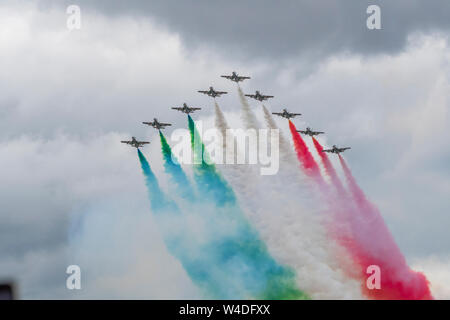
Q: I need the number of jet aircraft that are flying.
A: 9